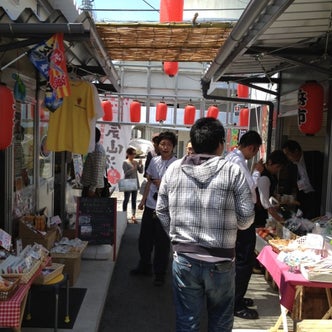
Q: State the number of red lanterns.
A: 11